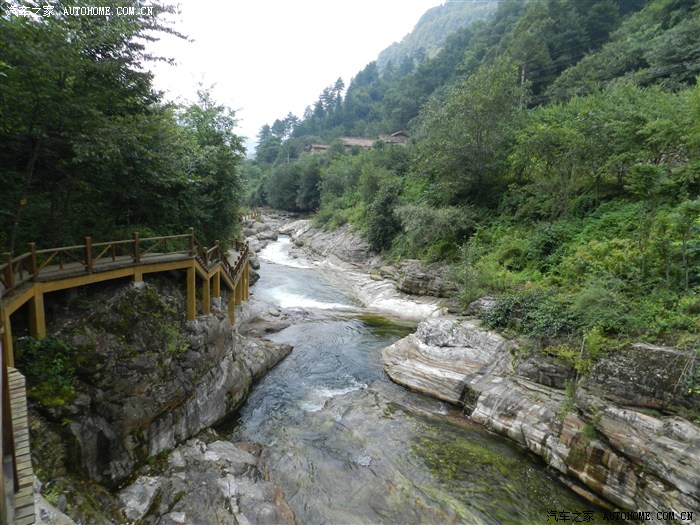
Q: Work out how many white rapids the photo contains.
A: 3